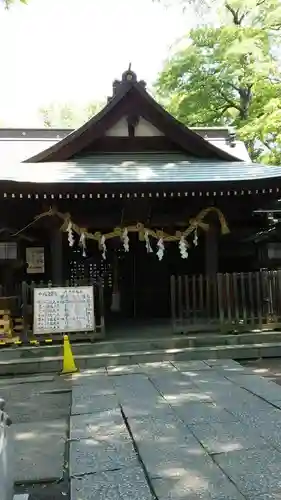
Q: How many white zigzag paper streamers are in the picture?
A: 8